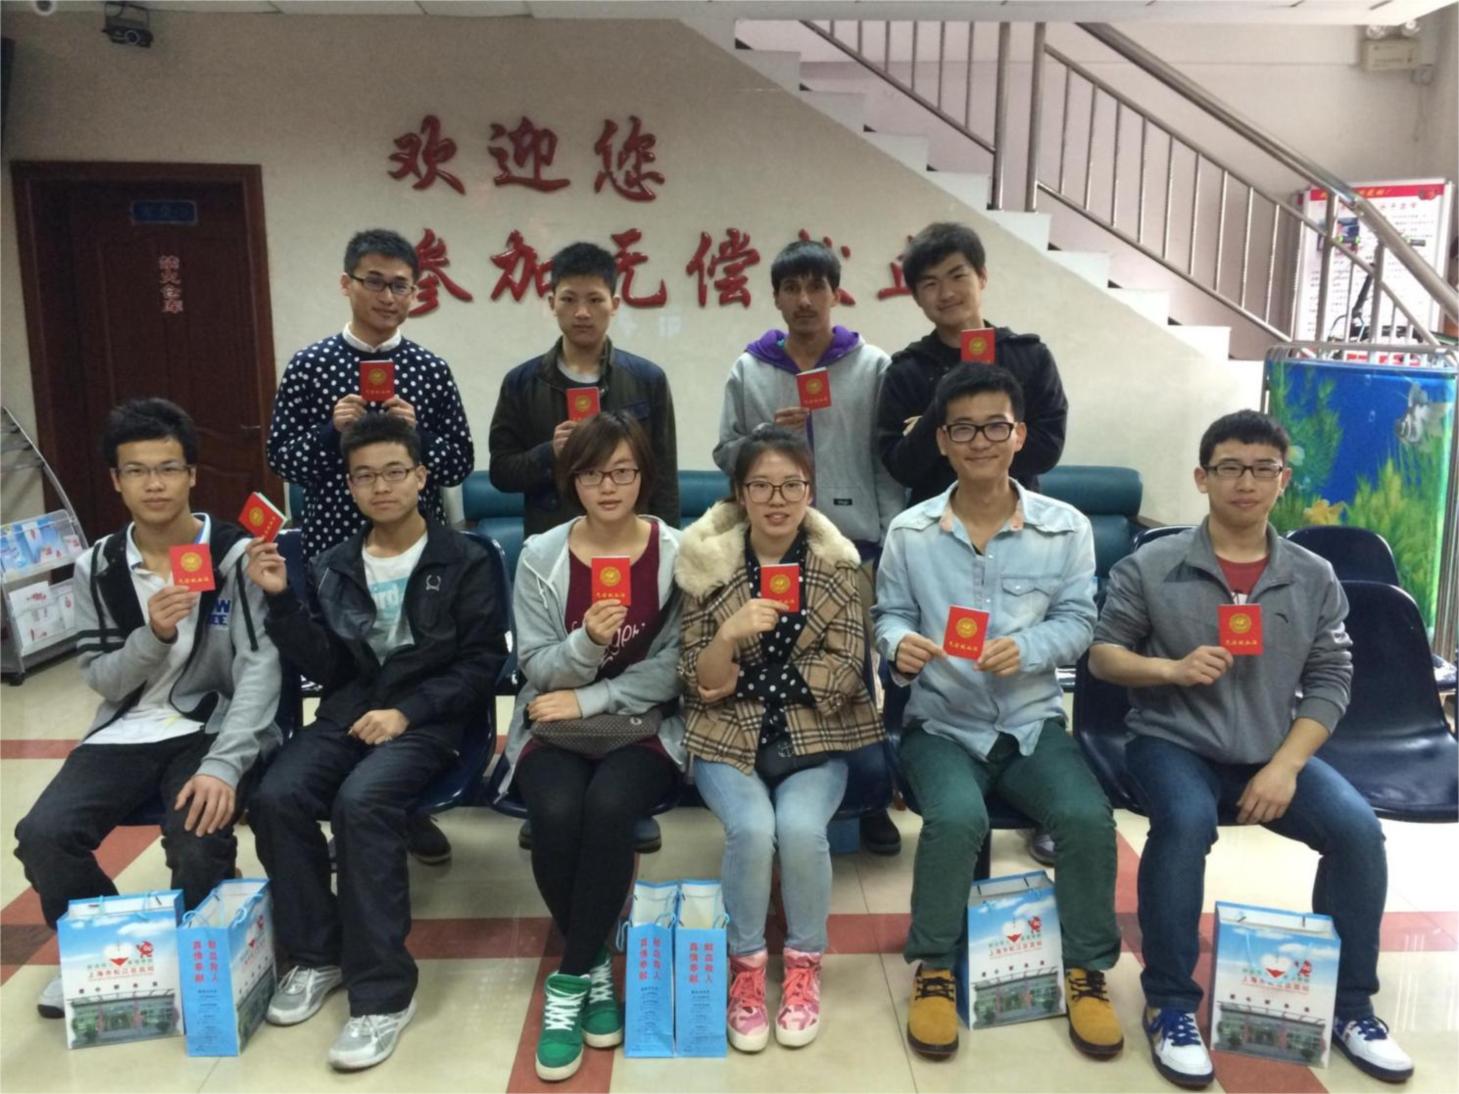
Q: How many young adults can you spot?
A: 10